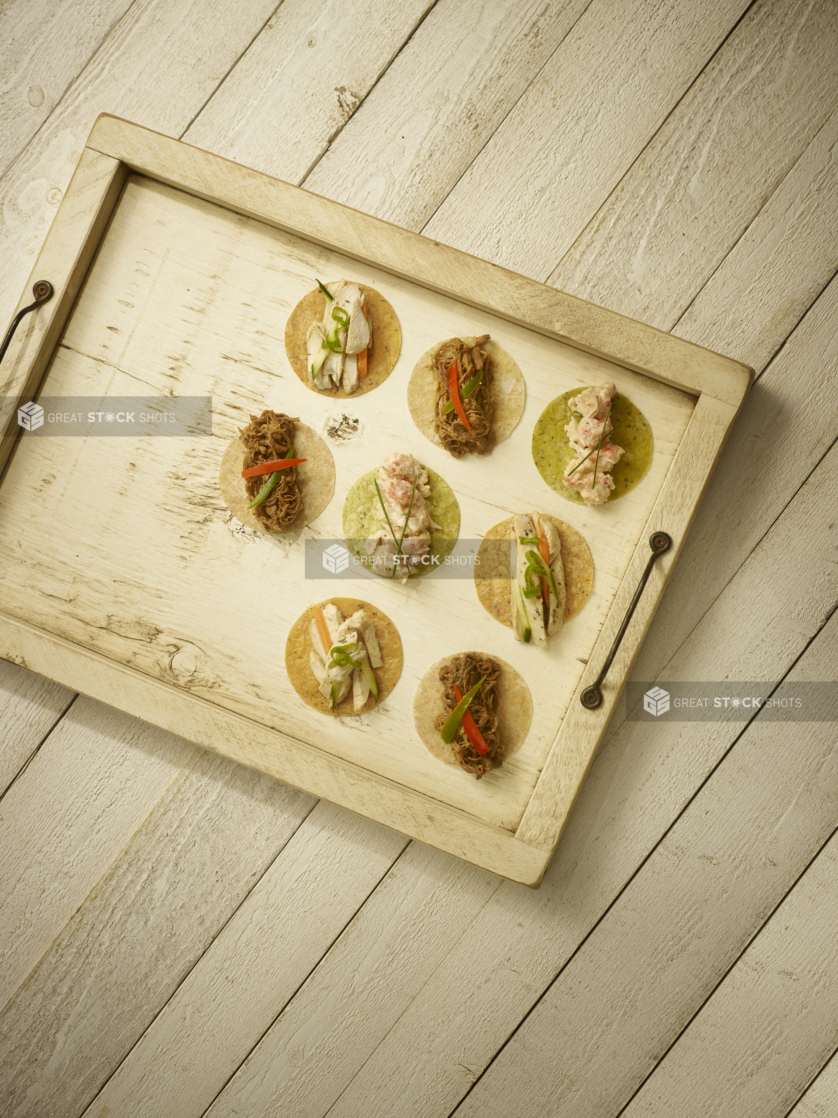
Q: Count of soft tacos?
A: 8